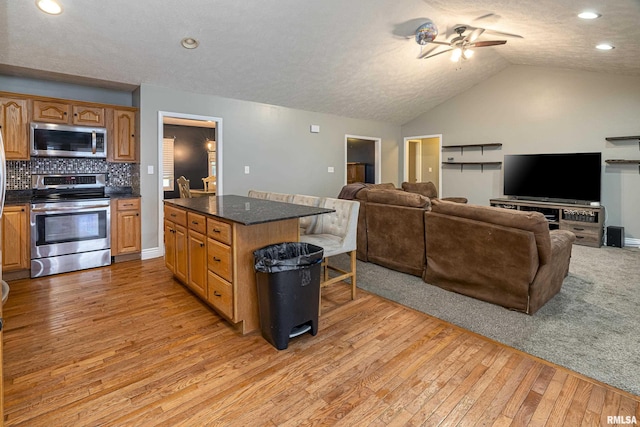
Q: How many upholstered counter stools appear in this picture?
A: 4